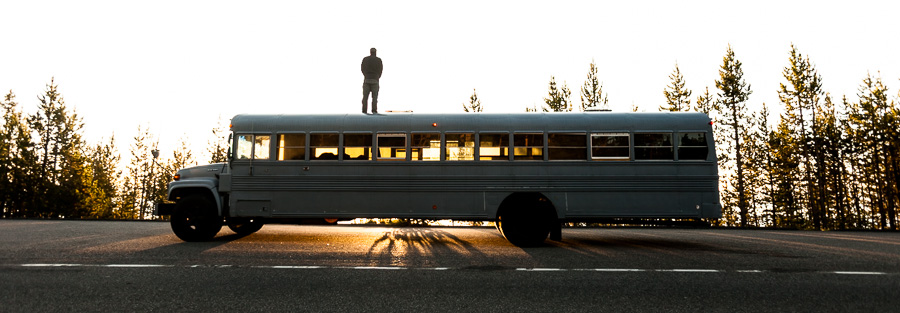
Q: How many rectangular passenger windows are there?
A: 12